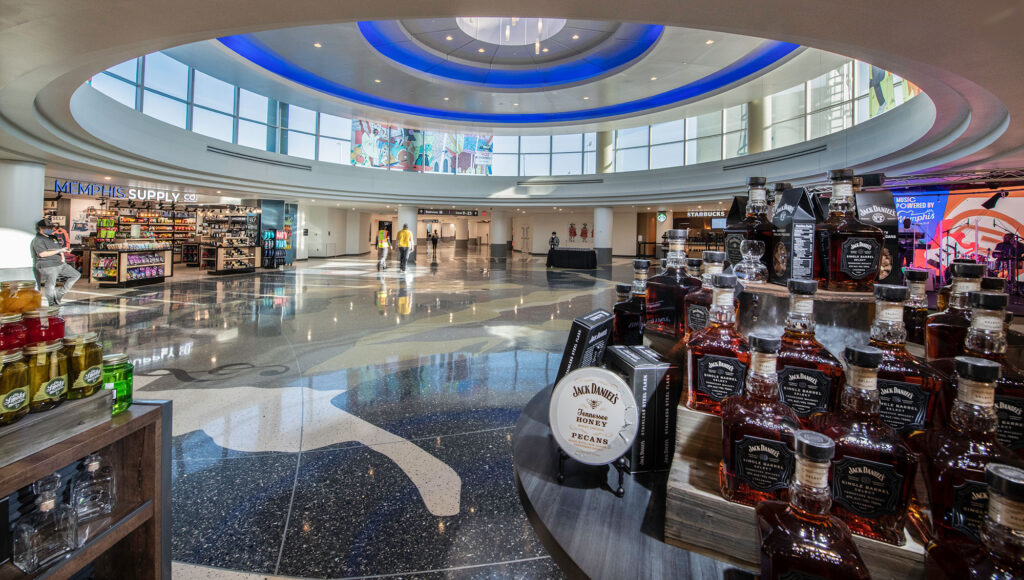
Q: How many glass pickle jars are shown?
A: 3